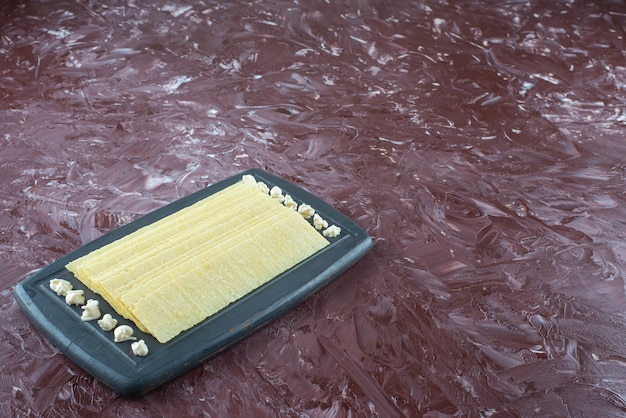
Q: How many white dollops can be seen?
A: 13